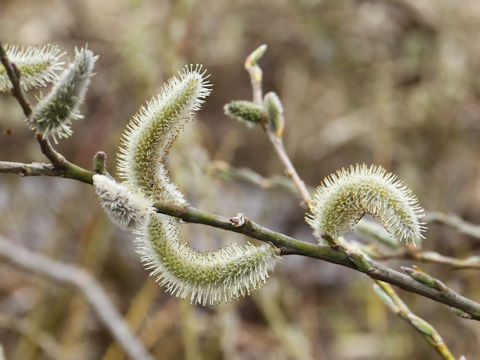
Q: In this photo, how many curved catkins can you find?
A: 3